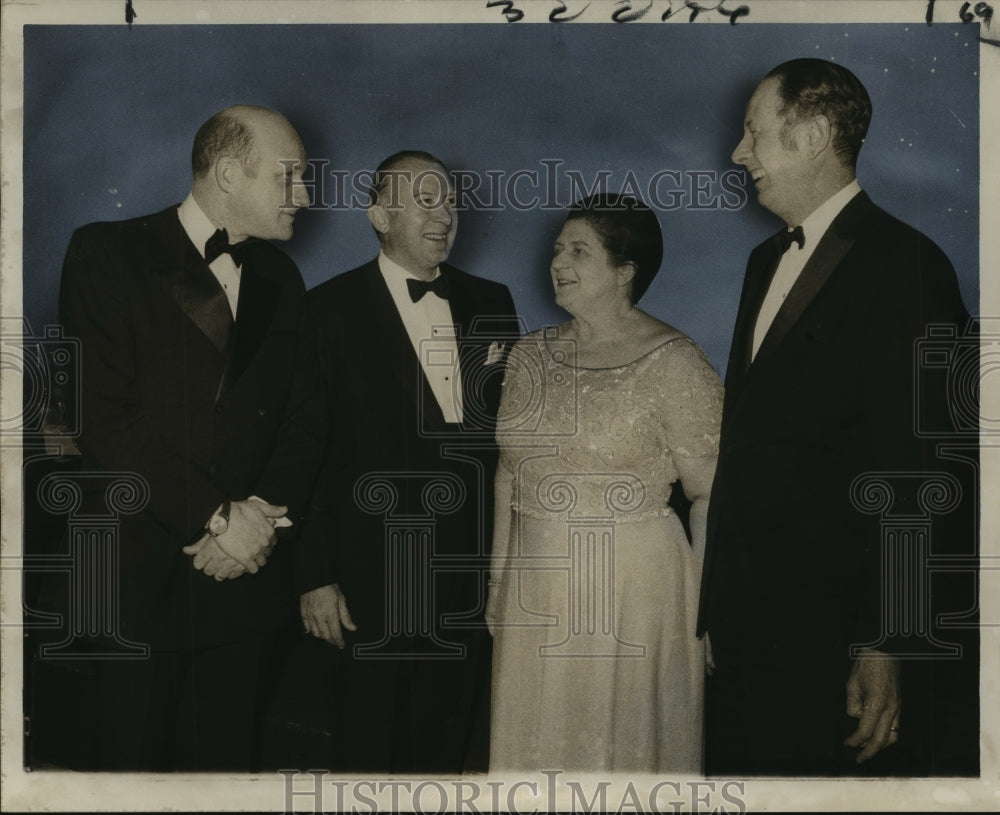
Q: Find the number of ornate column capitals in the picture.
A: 4